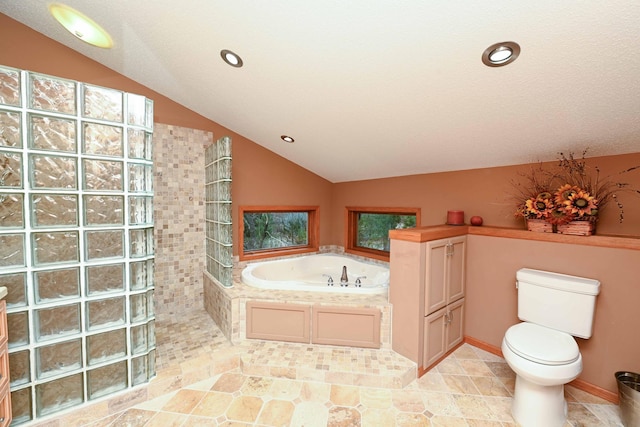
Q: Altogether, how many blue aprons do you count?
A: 0